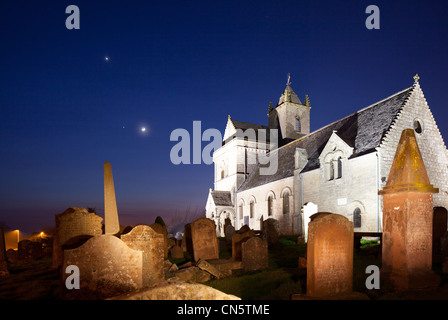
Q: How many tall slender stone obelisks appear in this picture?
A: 1